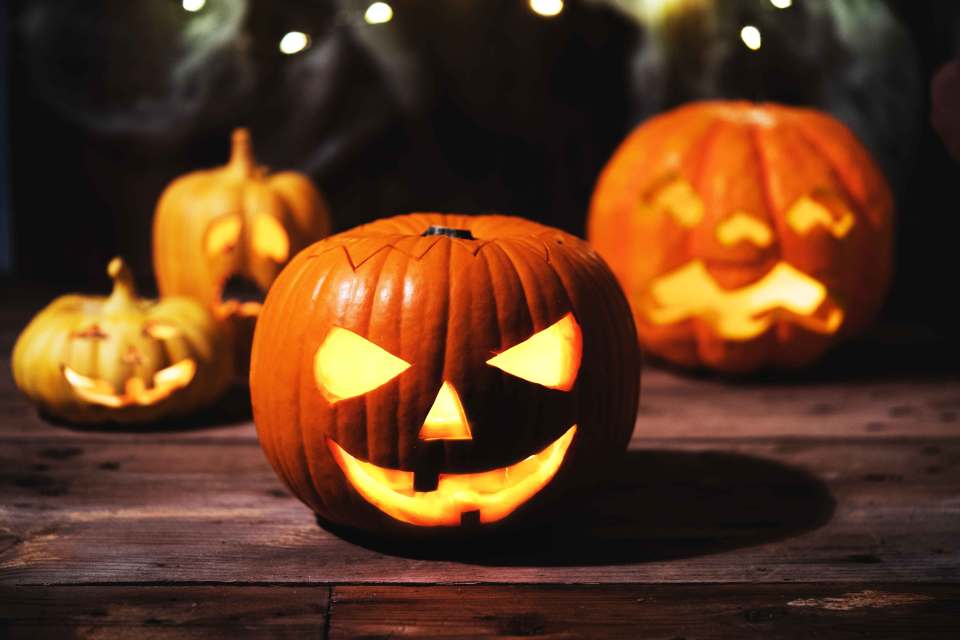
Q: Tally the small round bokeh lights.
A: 6